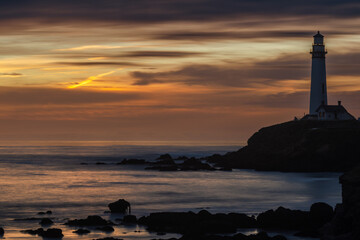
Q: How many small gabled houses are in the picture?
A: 1